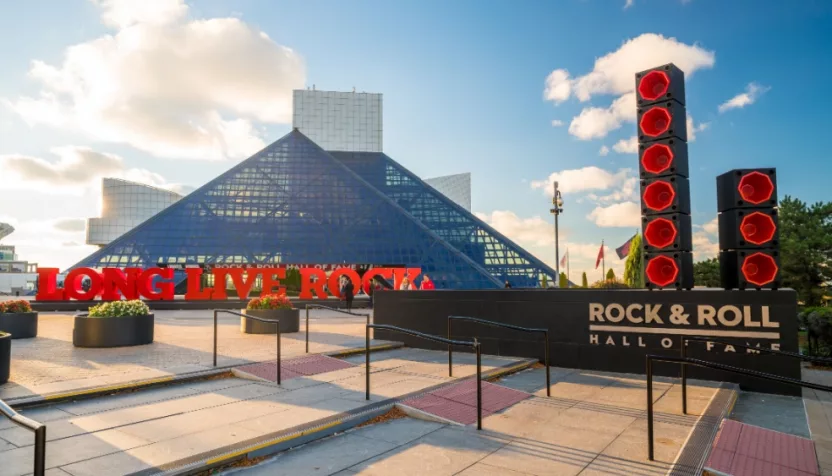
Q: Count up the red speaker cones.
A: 9